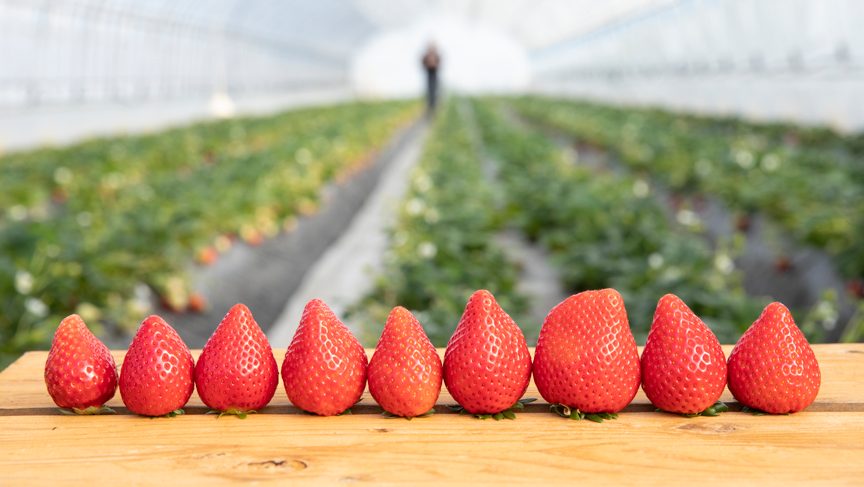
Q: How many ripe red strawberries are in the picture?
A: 9